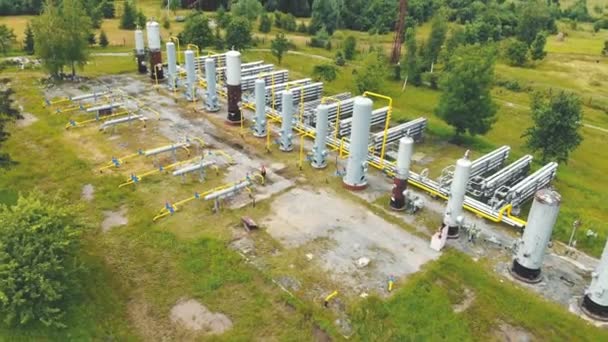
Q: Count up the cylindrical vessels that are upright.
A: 14